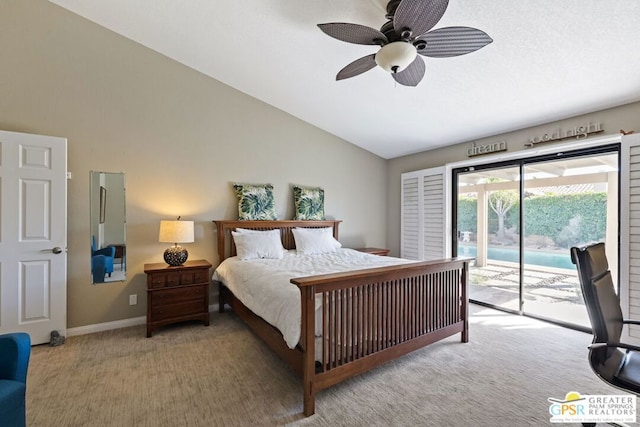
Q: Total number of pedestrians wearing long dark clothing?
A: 0